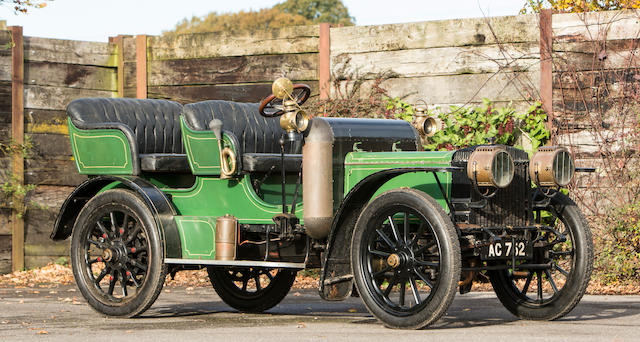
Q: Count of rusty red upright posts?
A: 5